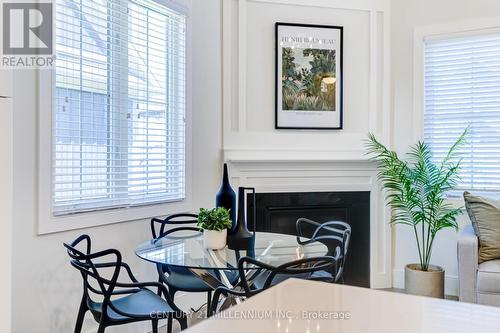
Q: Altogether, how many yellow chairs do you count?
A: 0